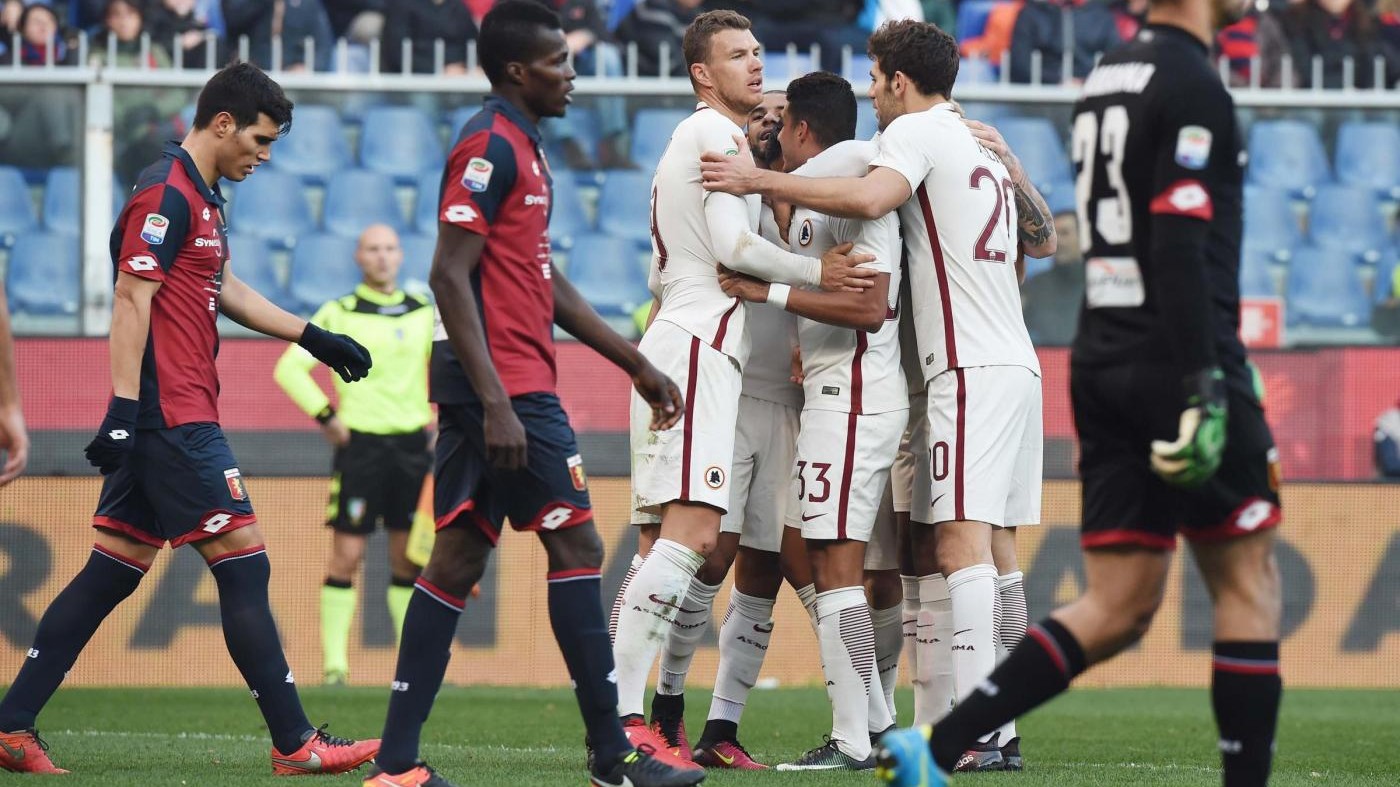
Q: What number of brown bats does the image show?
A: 0